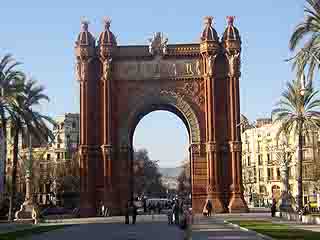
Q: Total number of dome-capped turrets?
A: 4